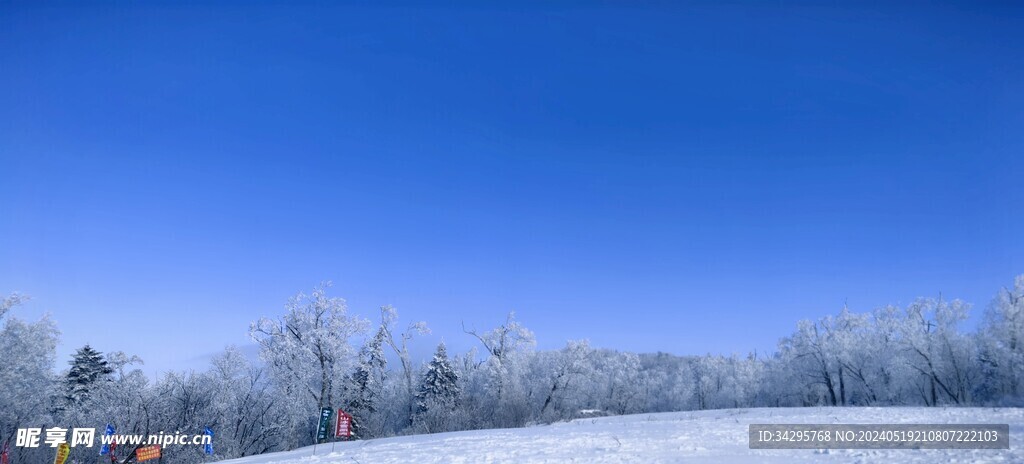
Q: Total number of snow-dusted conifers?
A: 3